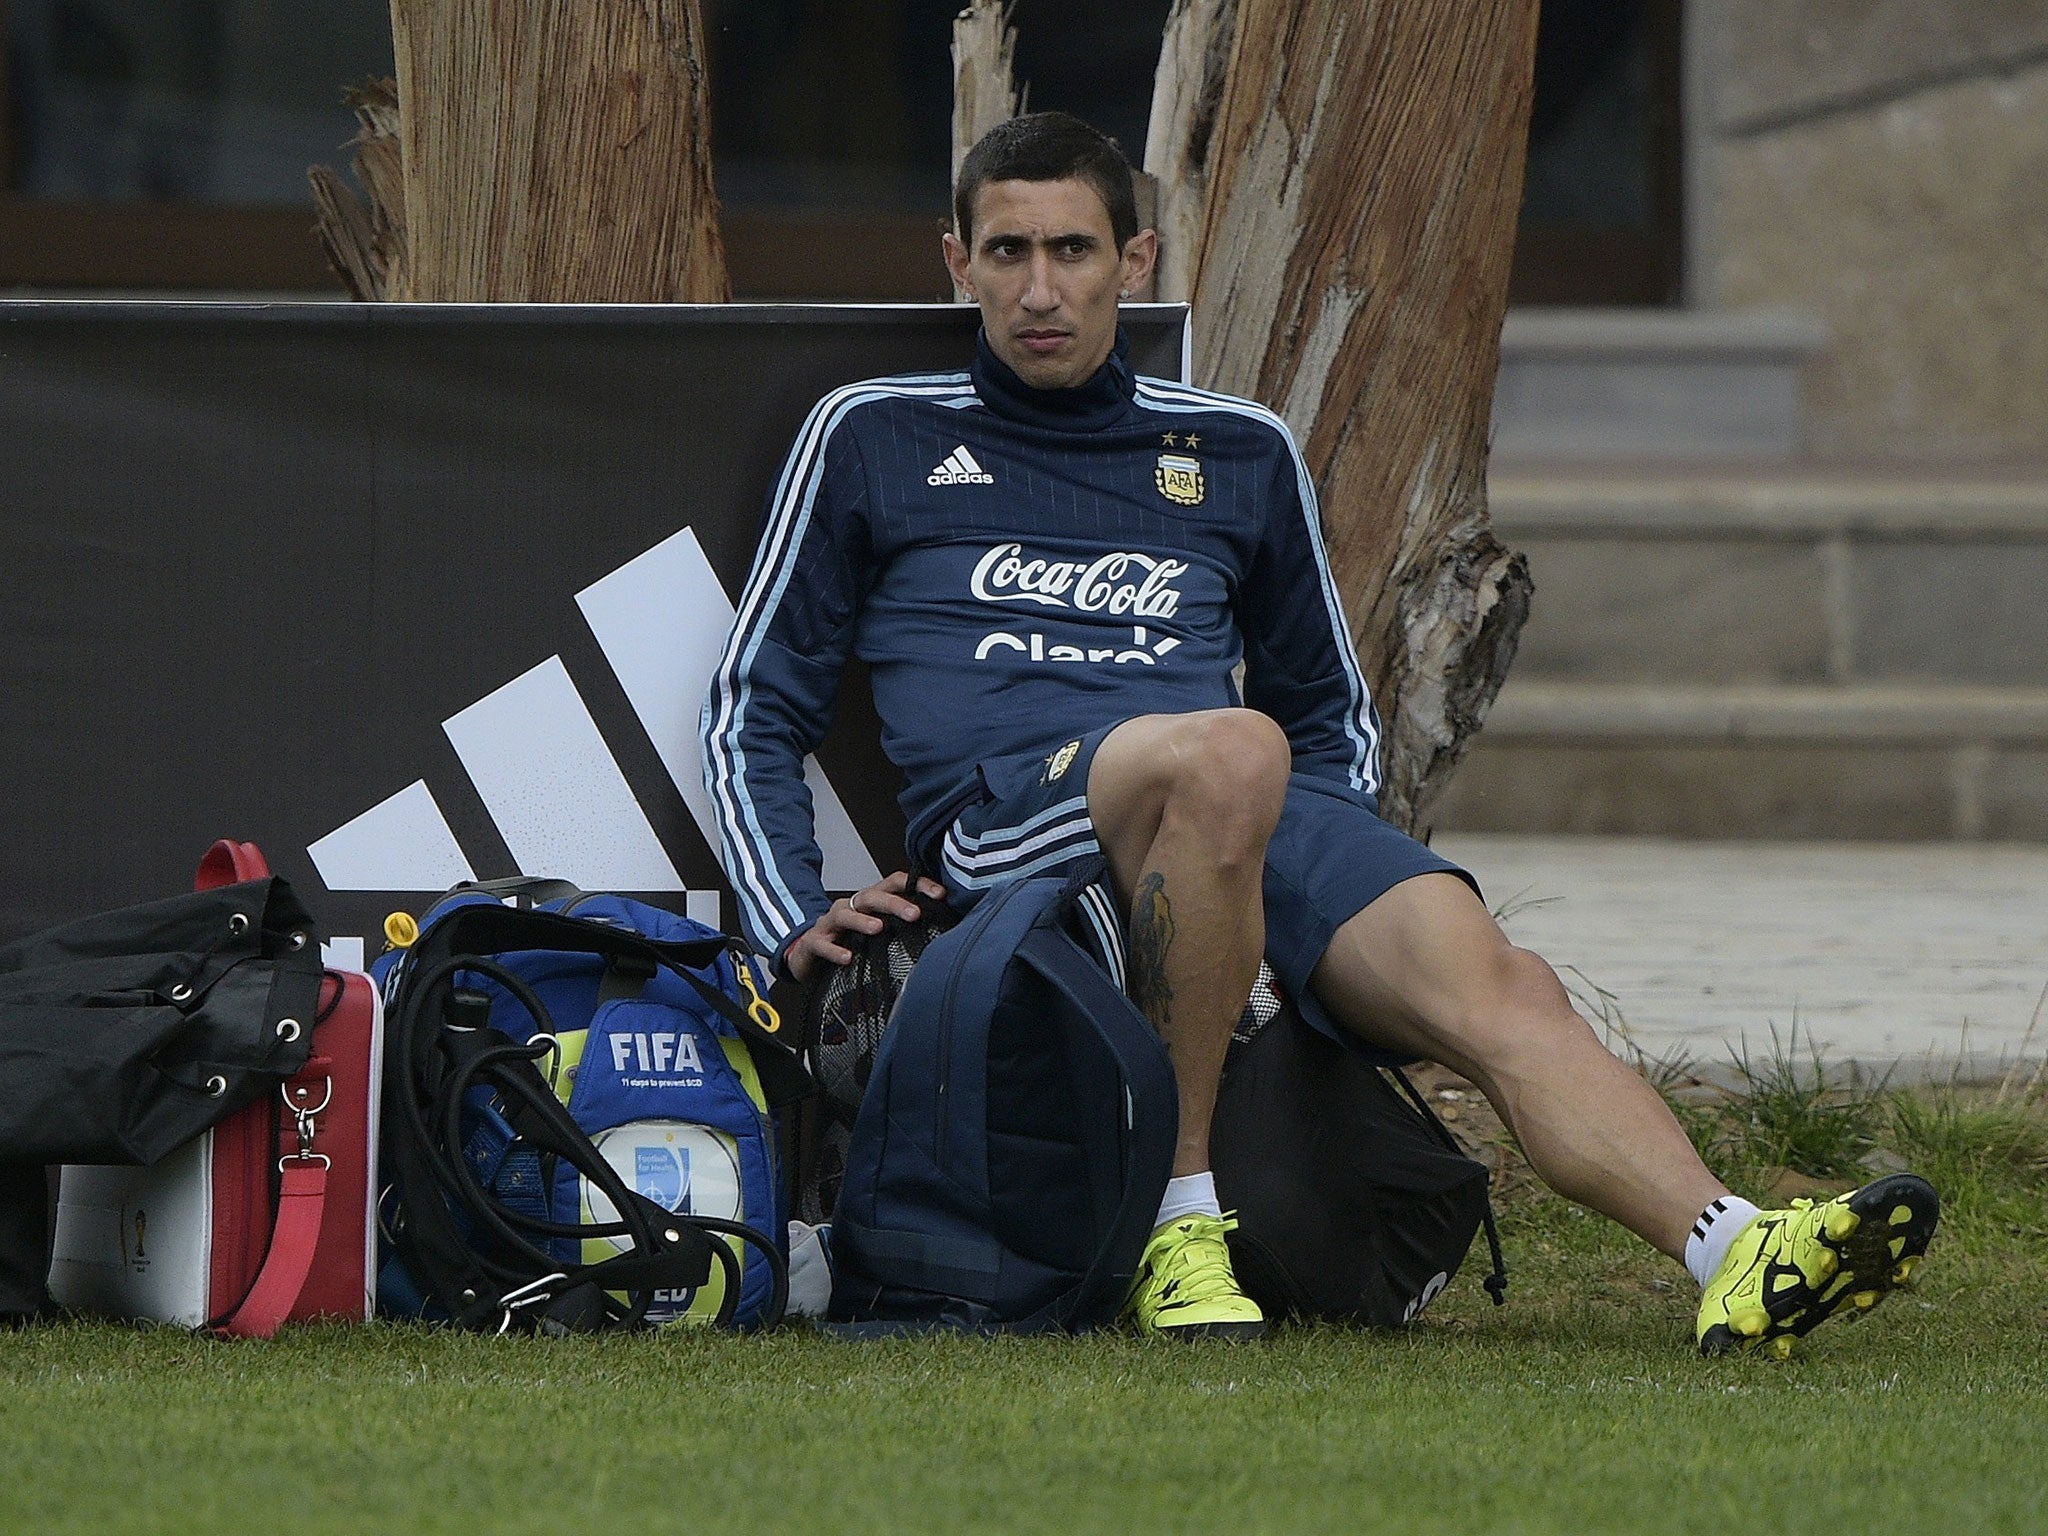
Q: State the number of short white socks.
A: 2